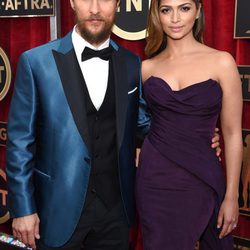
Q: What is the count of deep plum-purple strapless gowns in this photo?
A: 1